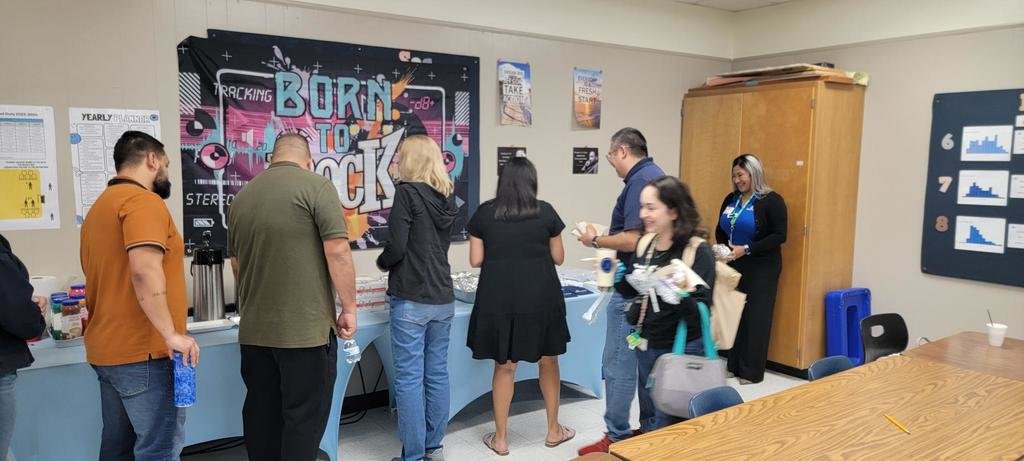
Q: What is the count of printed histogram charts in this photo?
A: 3